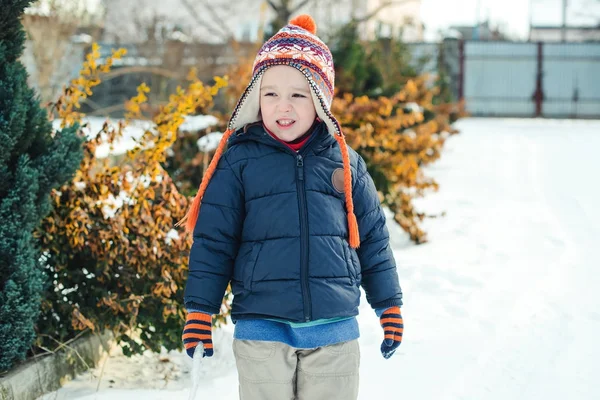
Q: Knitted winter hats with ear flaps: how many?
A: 1